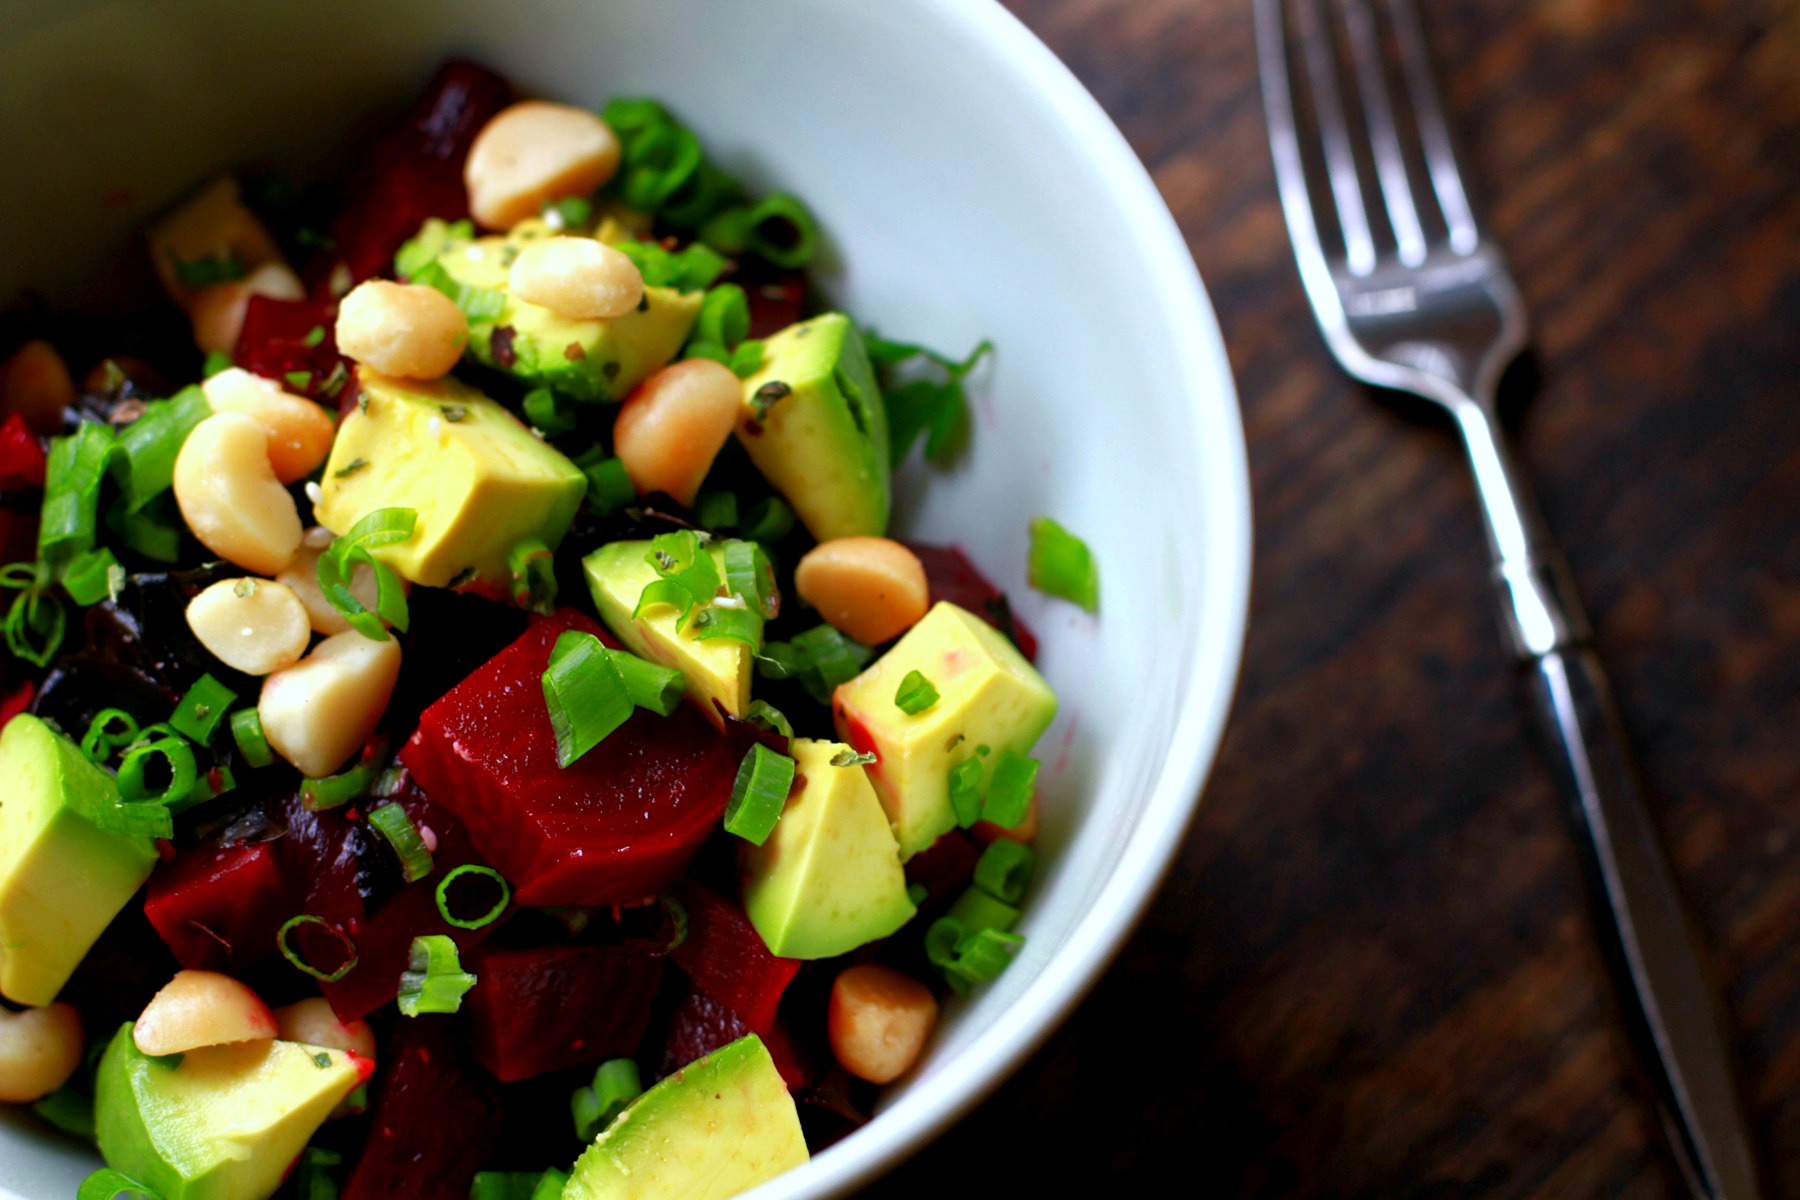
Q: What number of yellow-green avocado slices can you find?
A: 9